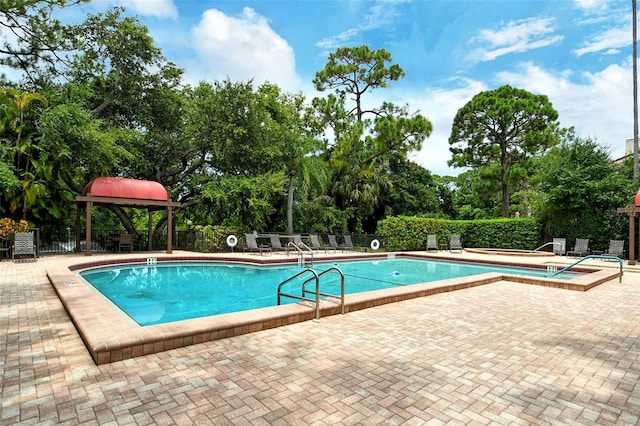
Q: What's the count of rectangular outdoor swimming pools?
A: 1